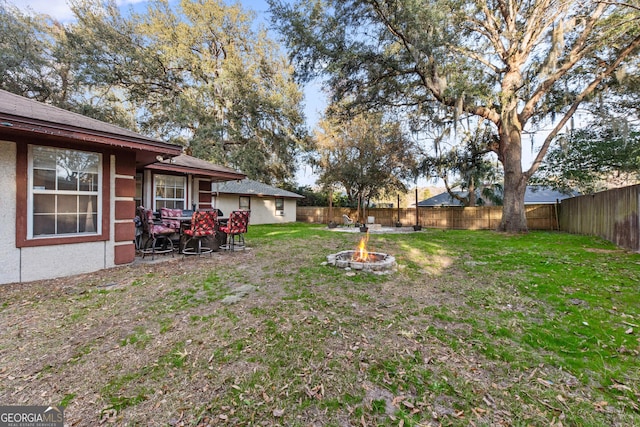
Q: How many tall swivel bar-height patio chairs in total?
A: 4